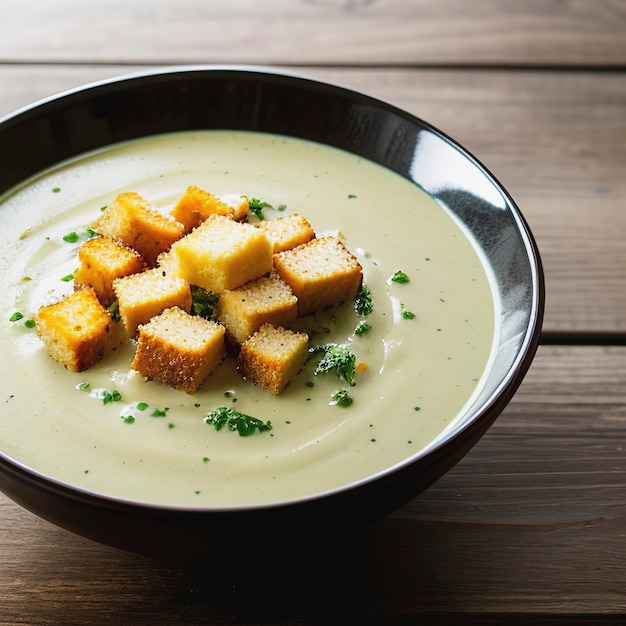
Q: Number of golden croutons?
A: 11